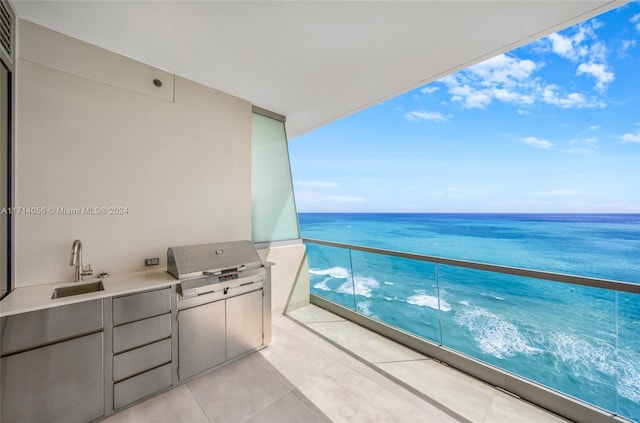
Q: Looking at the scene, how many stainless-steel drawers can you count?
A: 4